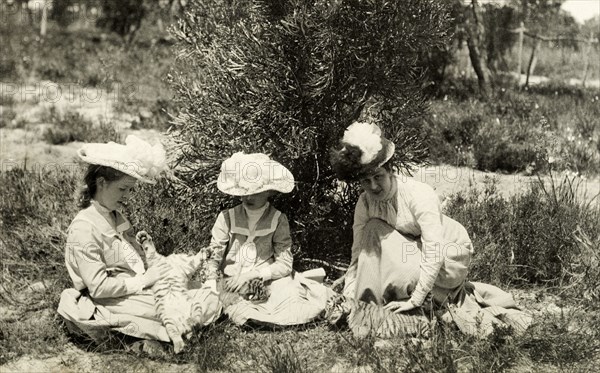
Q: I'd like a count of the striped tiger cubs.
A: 3